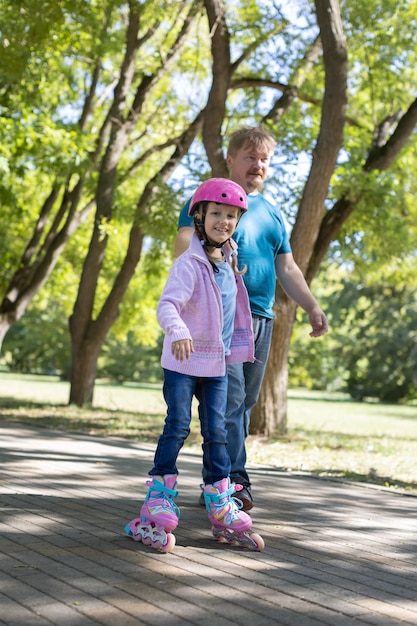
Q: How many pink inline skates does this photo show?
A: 2